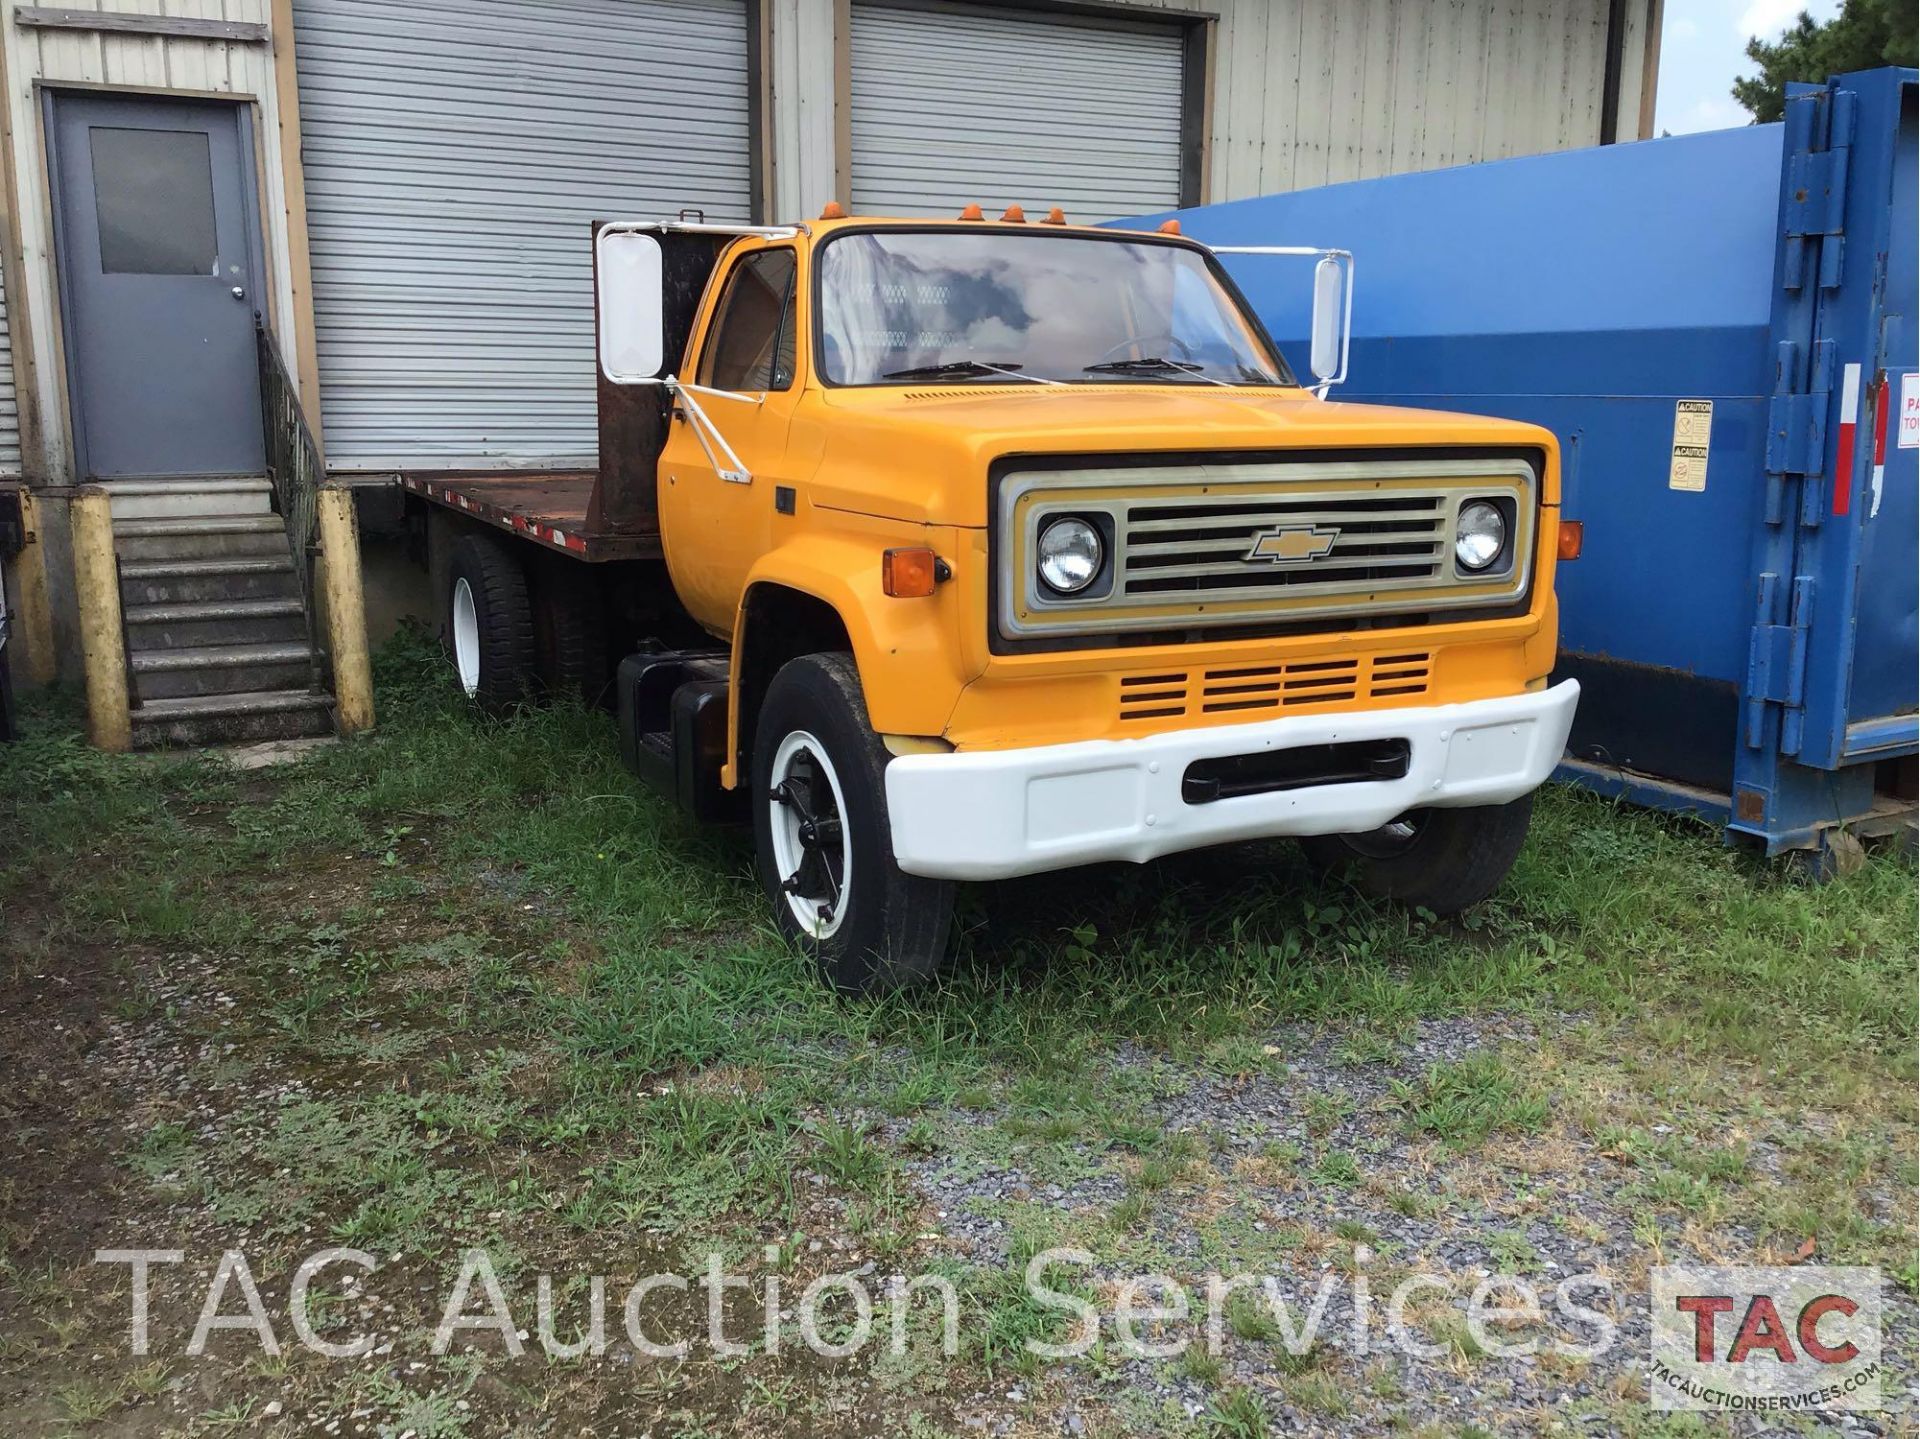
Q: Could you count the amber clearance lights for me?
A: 5